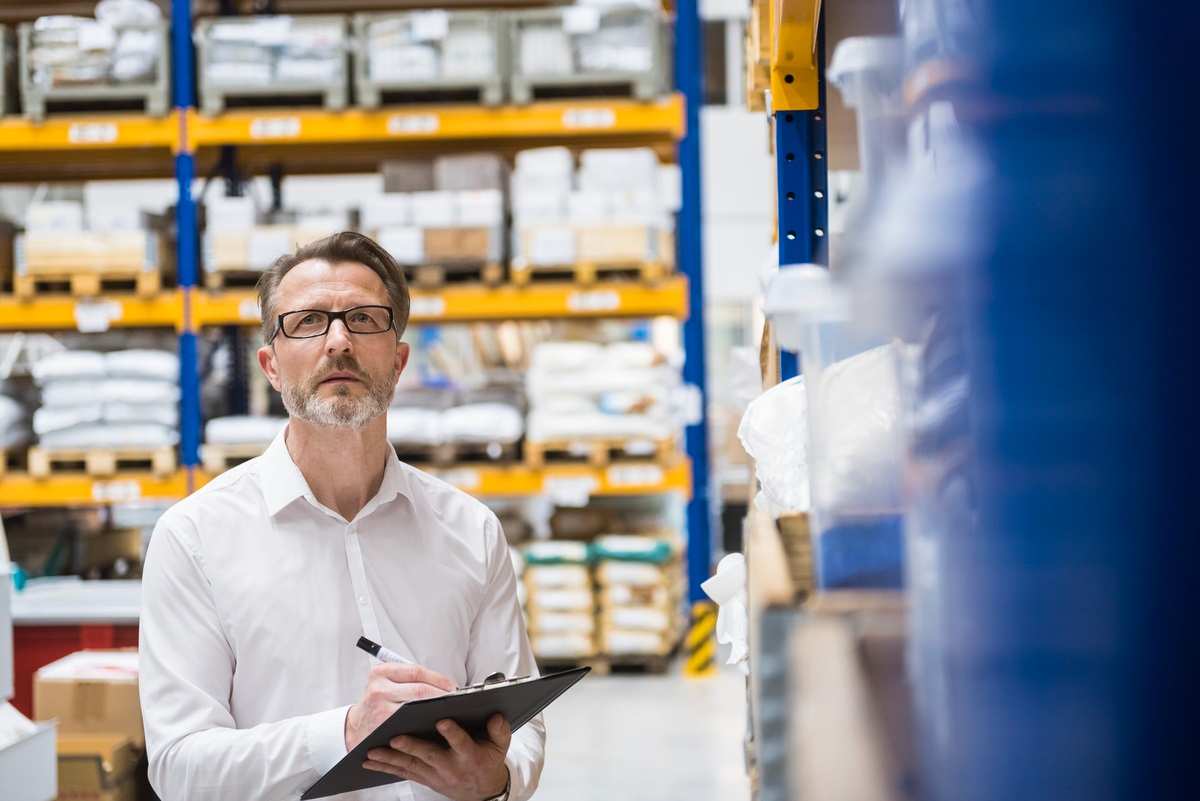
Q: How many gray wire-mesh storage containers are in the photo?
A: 4